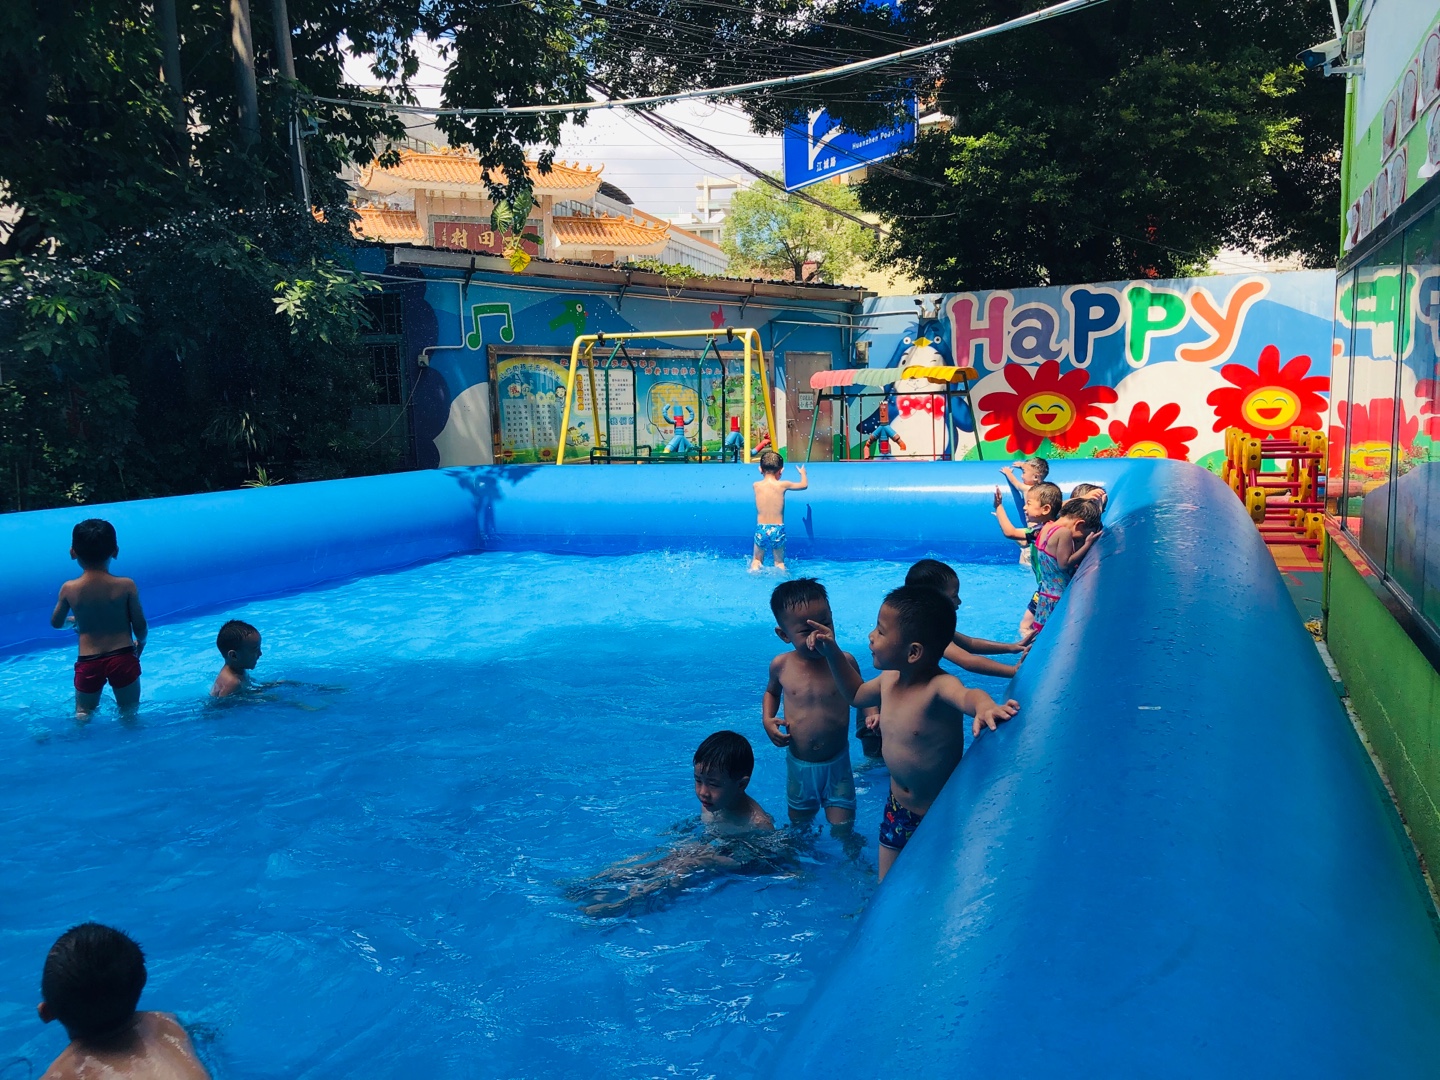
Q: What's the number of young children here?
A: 12